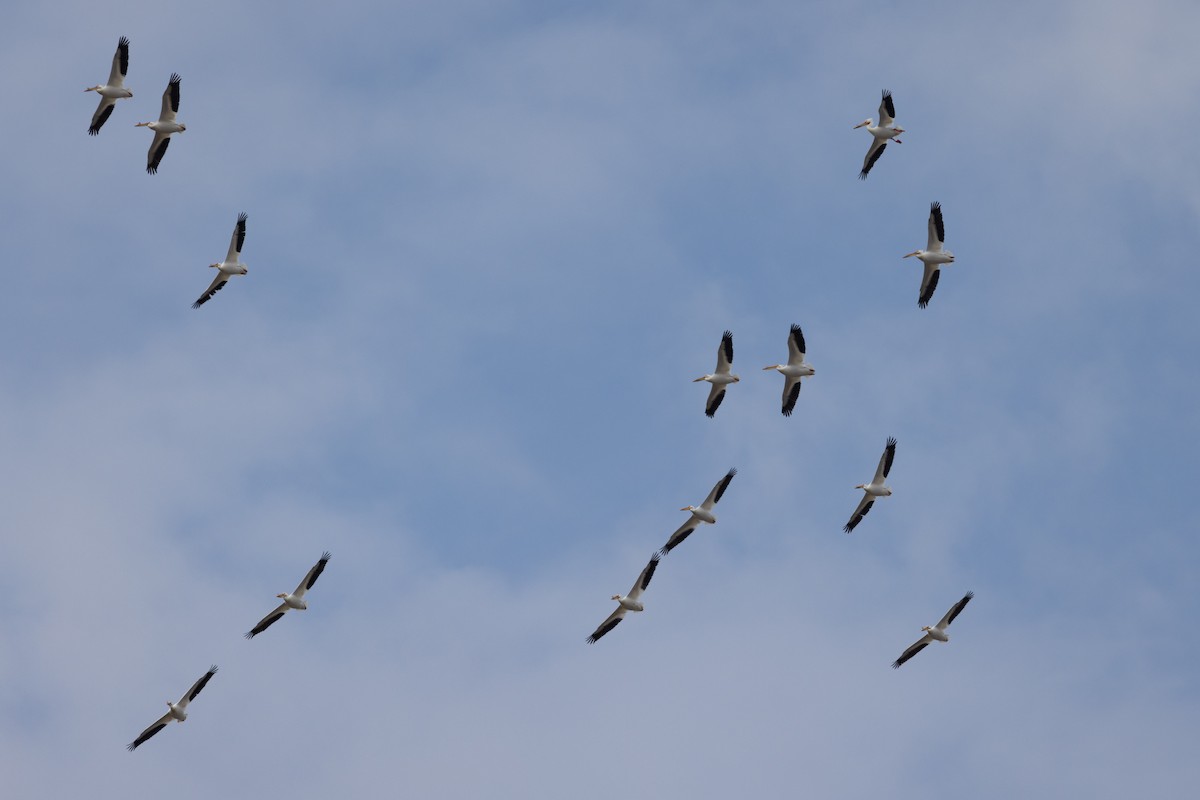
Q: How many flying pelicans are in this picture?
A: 13